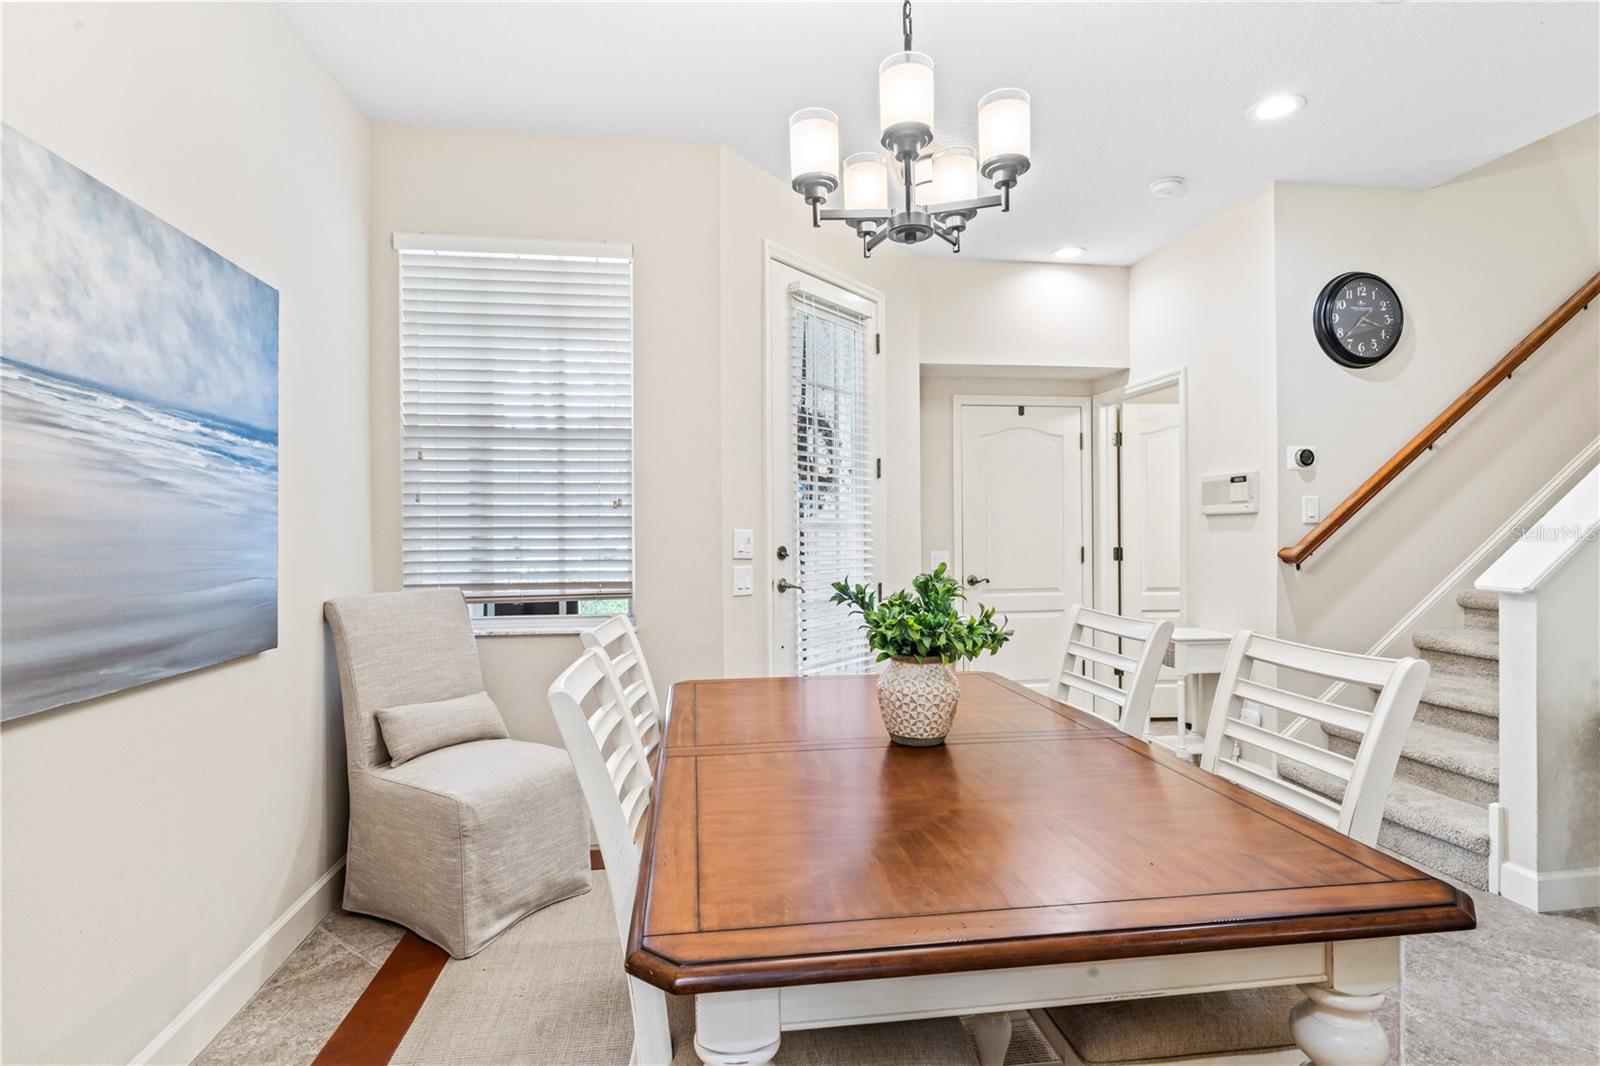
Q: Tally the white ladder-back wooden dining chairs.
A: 4